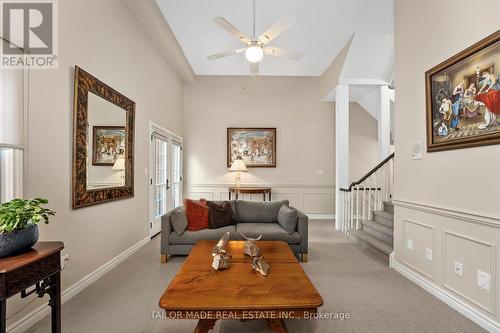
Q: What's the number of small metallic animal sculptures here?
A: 3